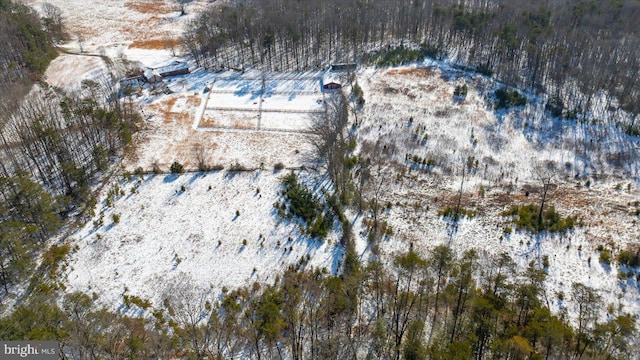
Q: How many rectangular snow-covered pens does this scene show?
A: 6